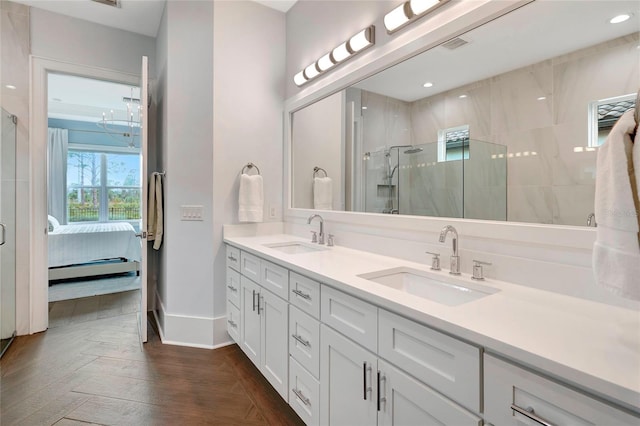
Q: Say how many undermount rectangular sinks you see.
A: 2